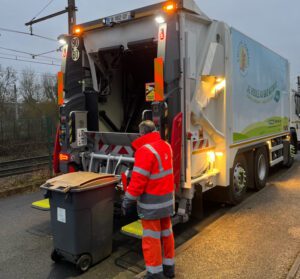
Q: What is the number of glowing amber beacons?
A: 2